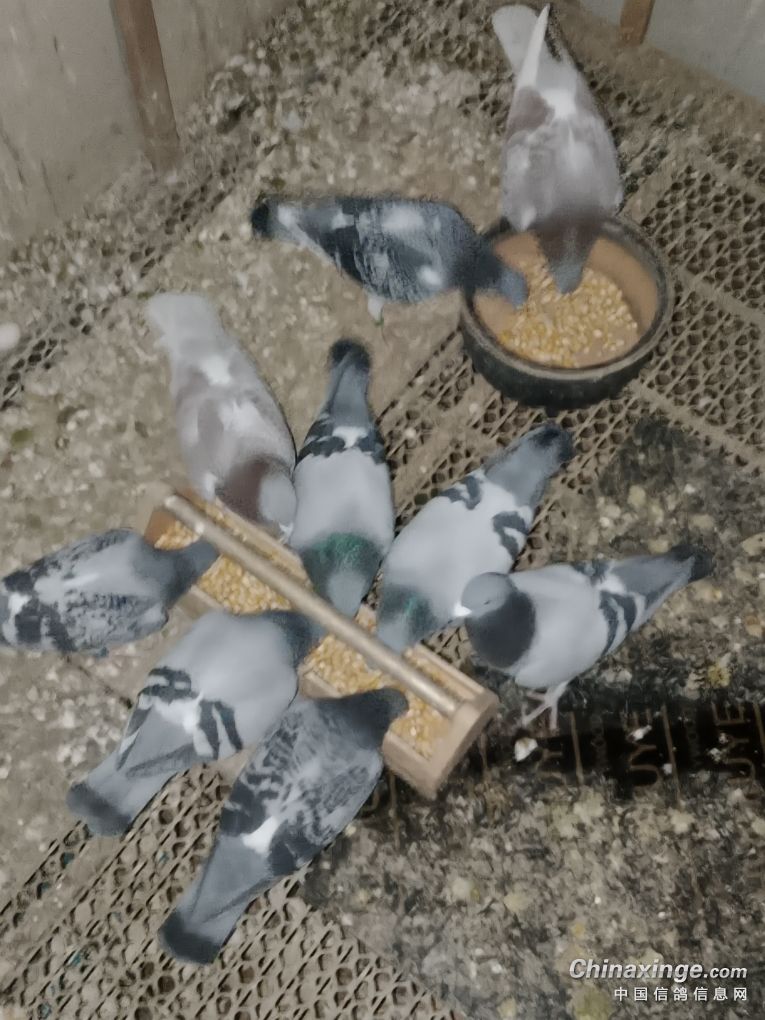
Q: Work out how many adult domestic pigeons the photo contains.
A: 9